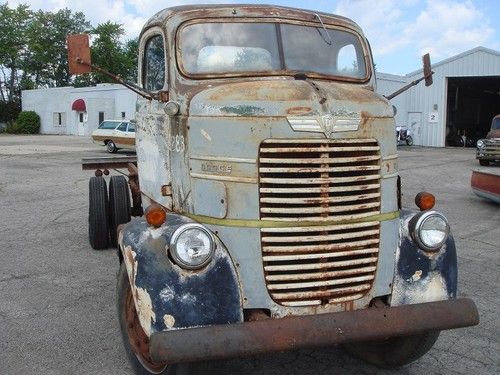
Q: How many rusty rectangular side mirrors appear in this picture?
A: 2